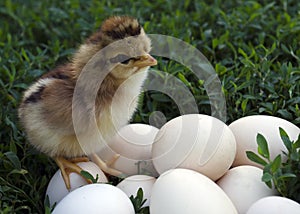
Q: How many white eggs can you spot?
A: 9